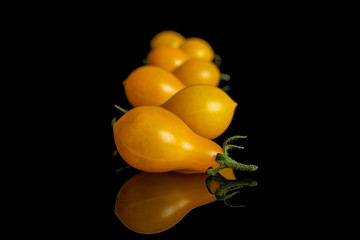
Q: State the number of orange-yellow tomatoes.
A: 7